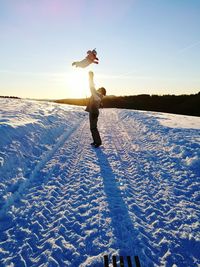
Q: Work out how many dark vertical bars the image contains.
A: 5